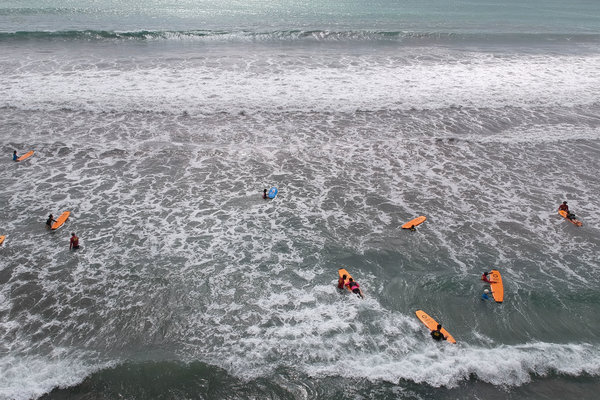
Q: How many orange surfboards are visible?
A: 8